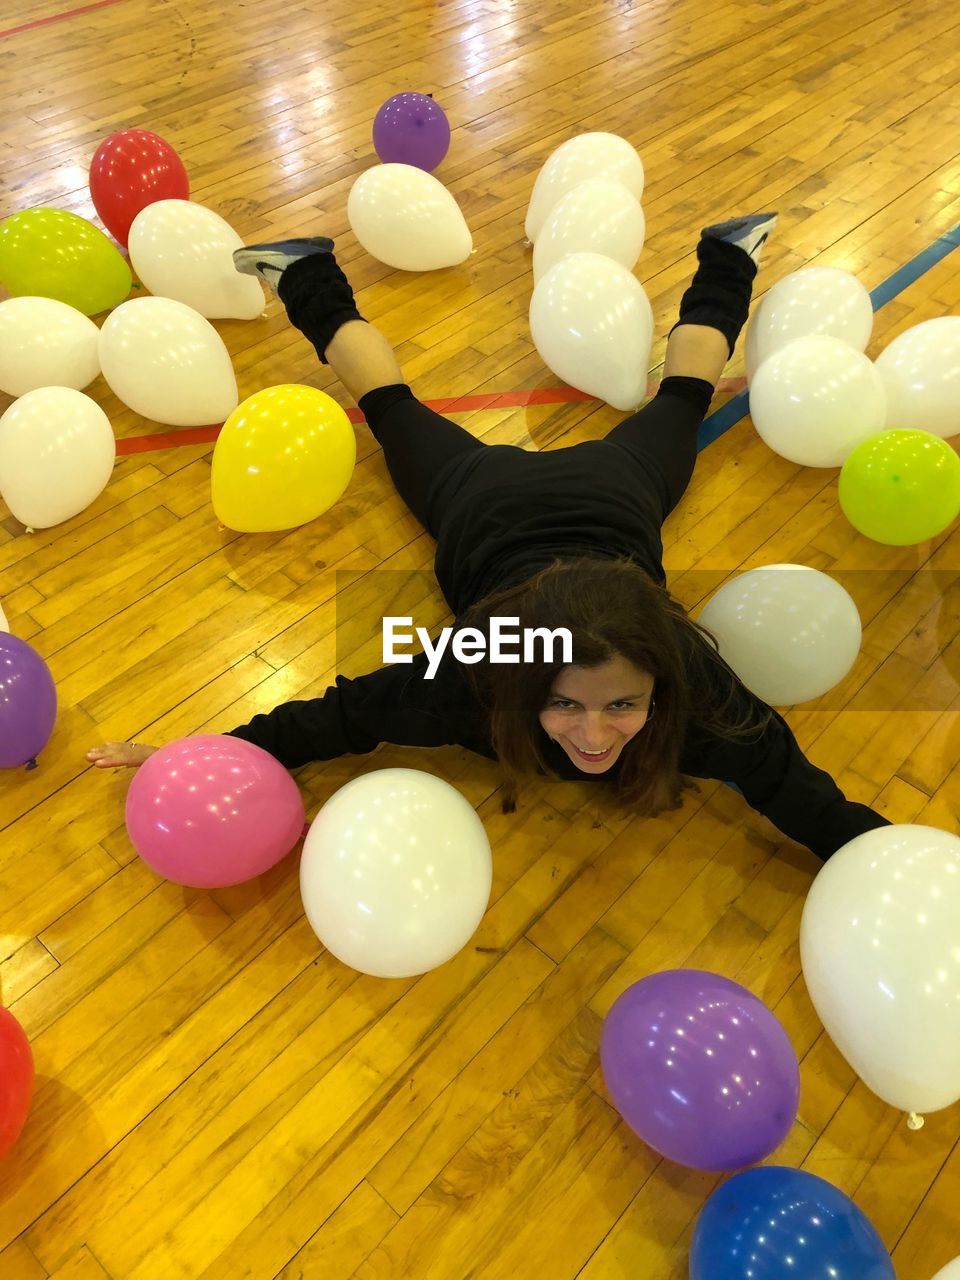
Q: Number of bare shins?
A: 2